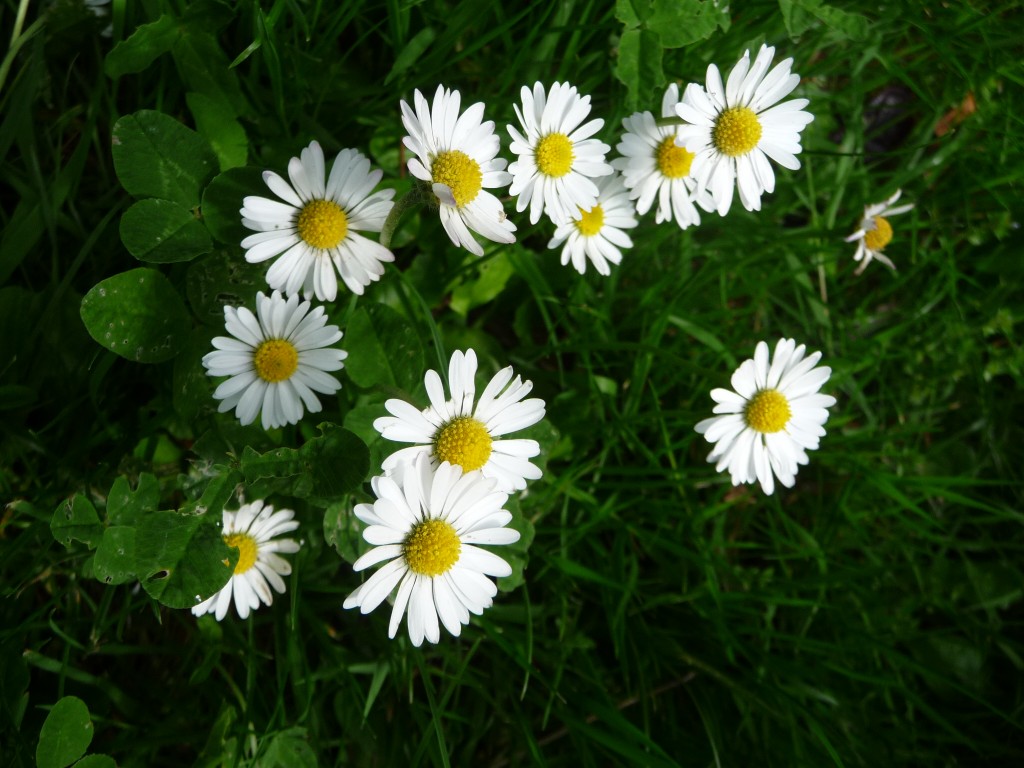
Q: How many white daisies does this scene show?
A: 12